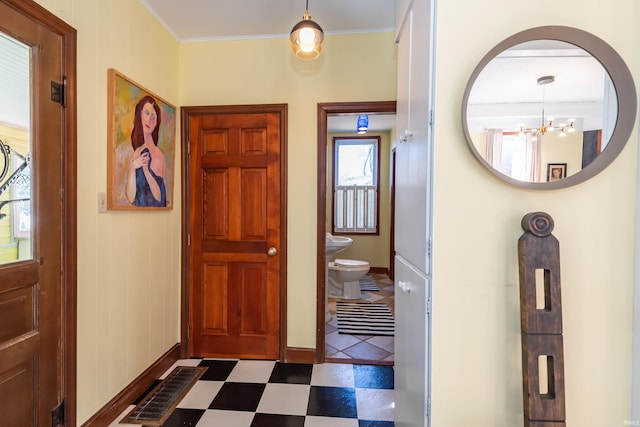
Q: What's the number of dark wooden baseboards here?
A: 3